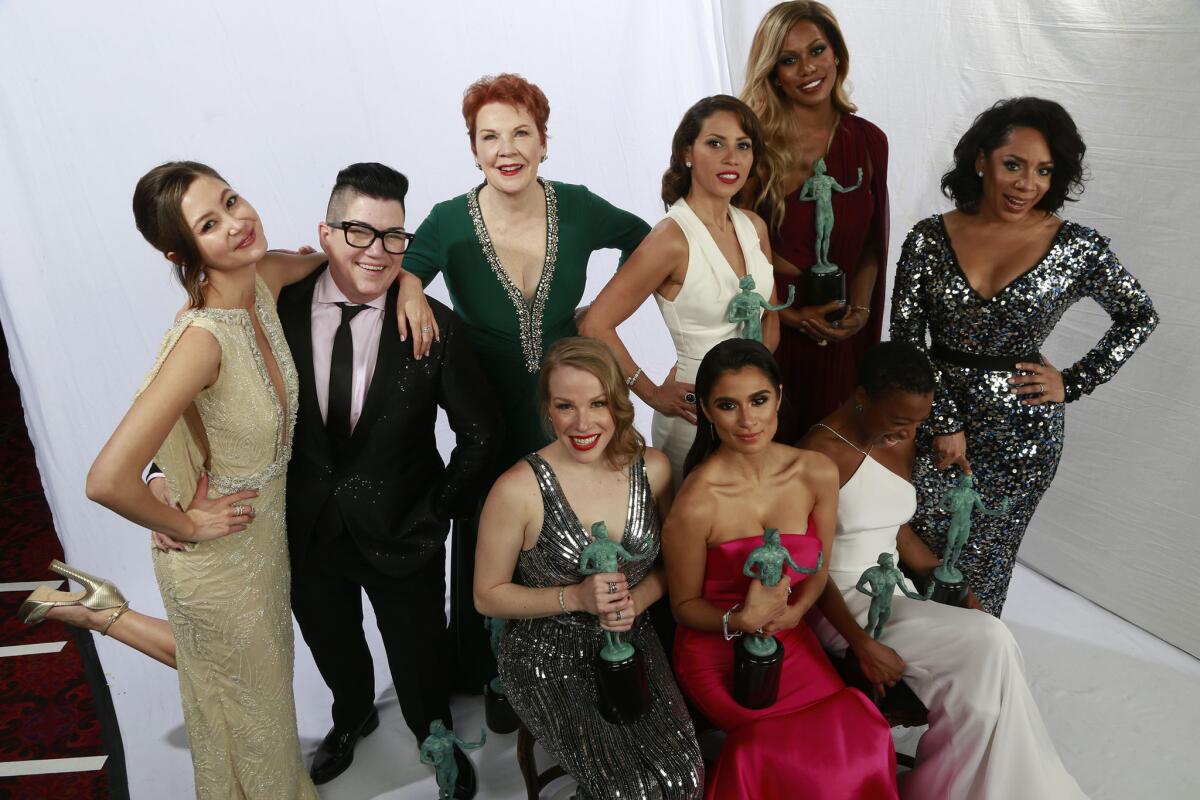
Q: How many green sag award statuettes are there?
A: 8